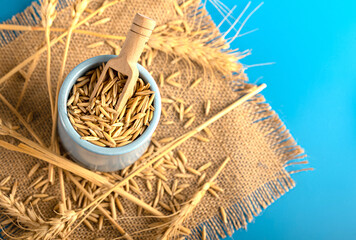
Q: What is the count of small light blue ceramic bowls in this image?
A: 1